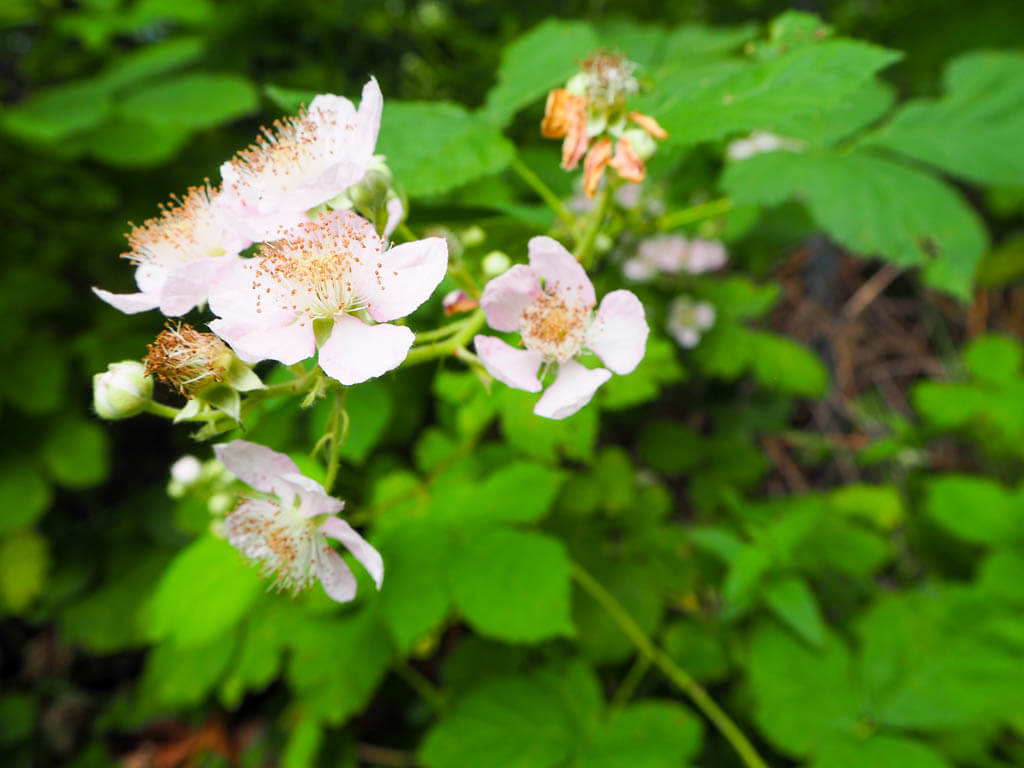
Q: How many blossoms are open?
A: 5